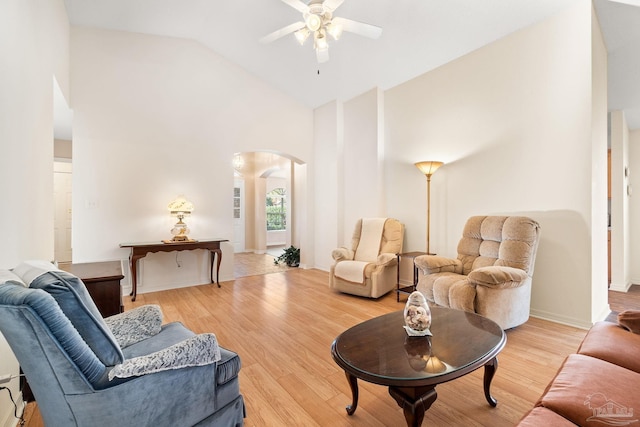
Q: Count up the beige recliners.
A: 2